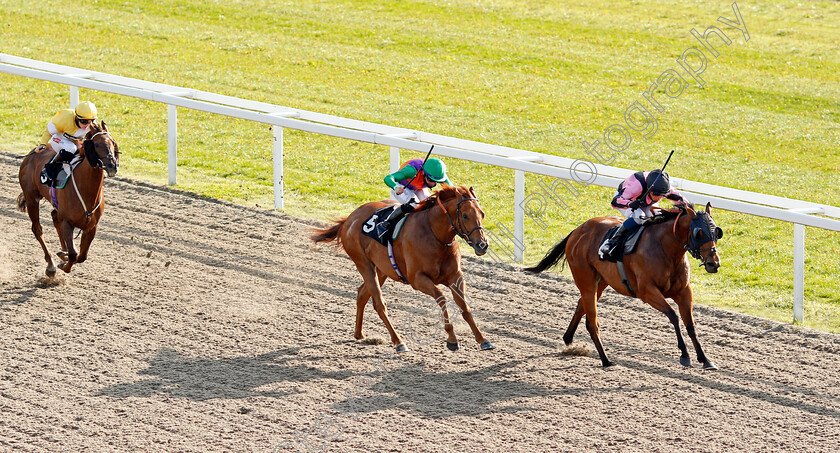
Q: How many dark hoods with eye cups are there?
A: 1